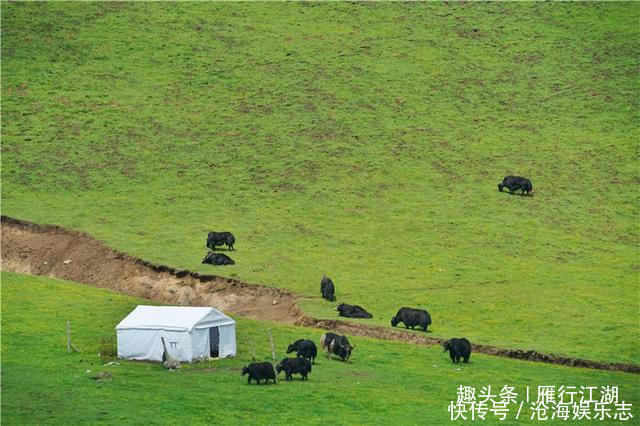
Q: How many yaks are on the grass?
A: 11